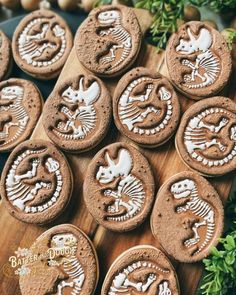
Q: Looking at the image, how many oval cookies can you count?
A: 13